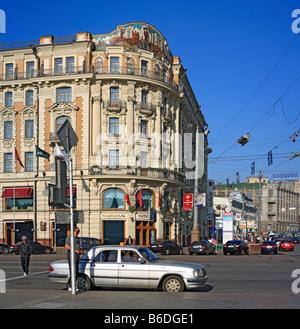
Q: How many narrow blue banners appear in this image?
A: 4